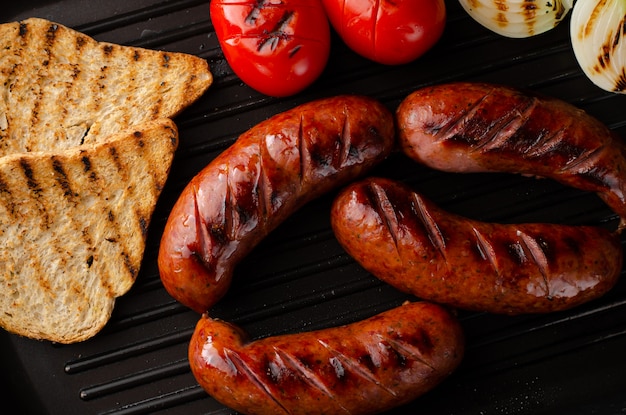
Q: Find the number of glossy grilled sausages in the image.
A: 4